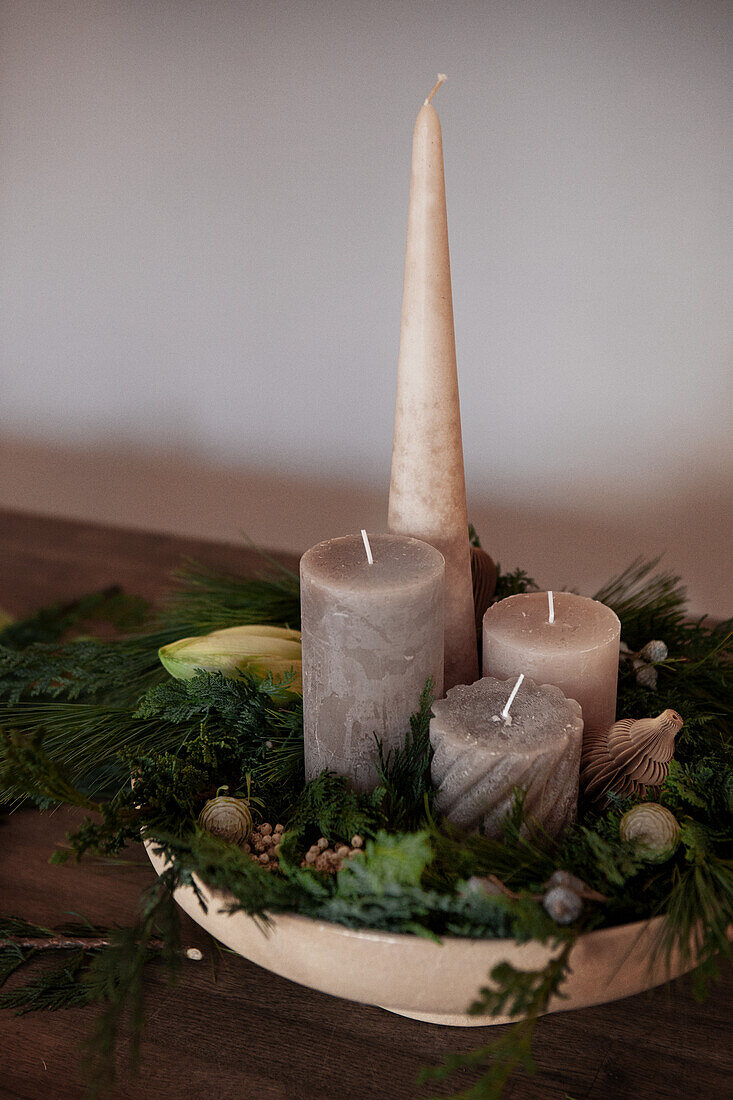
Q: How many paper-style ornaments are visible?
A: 2